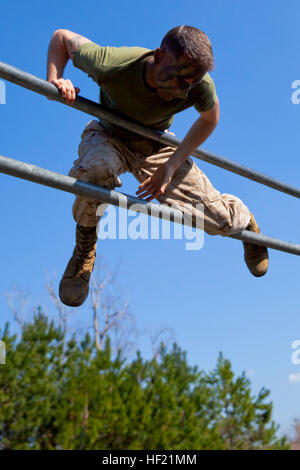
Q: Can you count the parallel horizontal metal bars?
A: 2